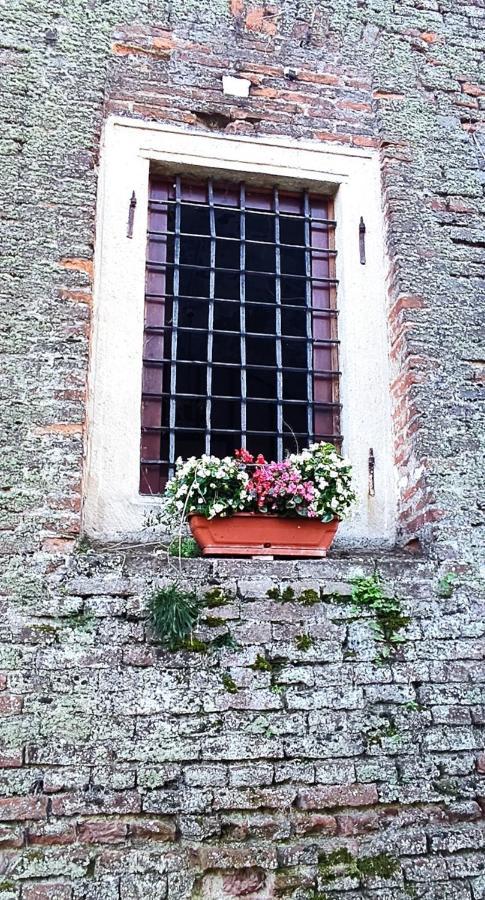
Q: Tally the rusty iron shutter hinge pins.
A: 3